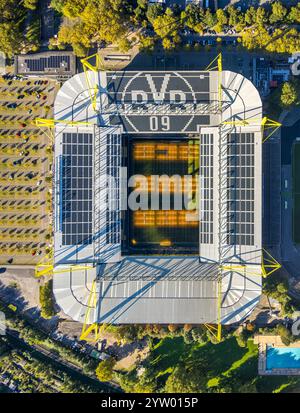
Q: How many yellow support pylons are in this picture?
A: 8